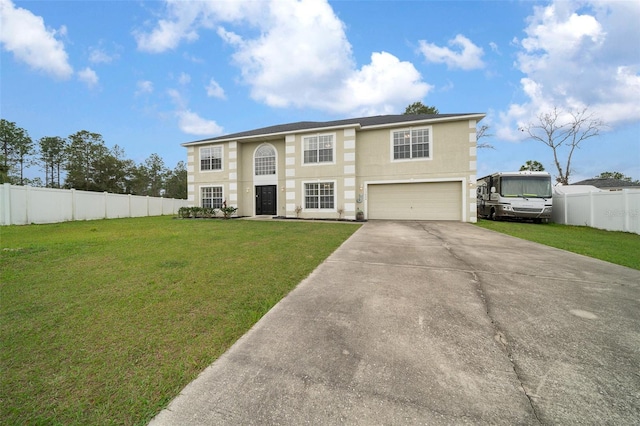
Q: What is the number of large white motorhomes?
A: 1